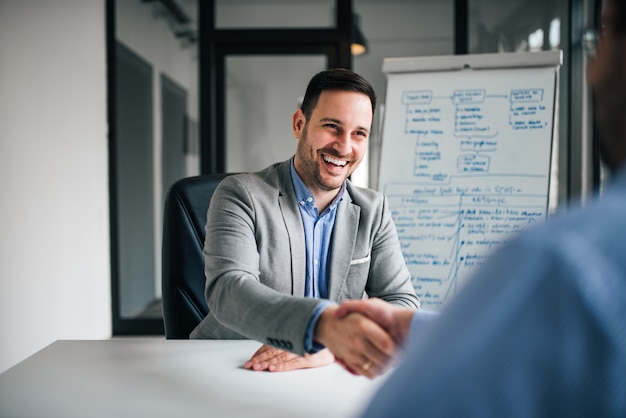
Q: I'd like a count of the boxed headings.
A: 3